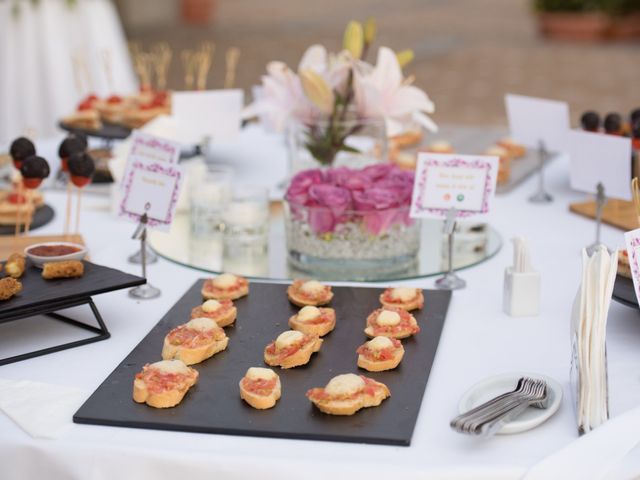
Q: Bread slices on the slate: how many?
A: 12